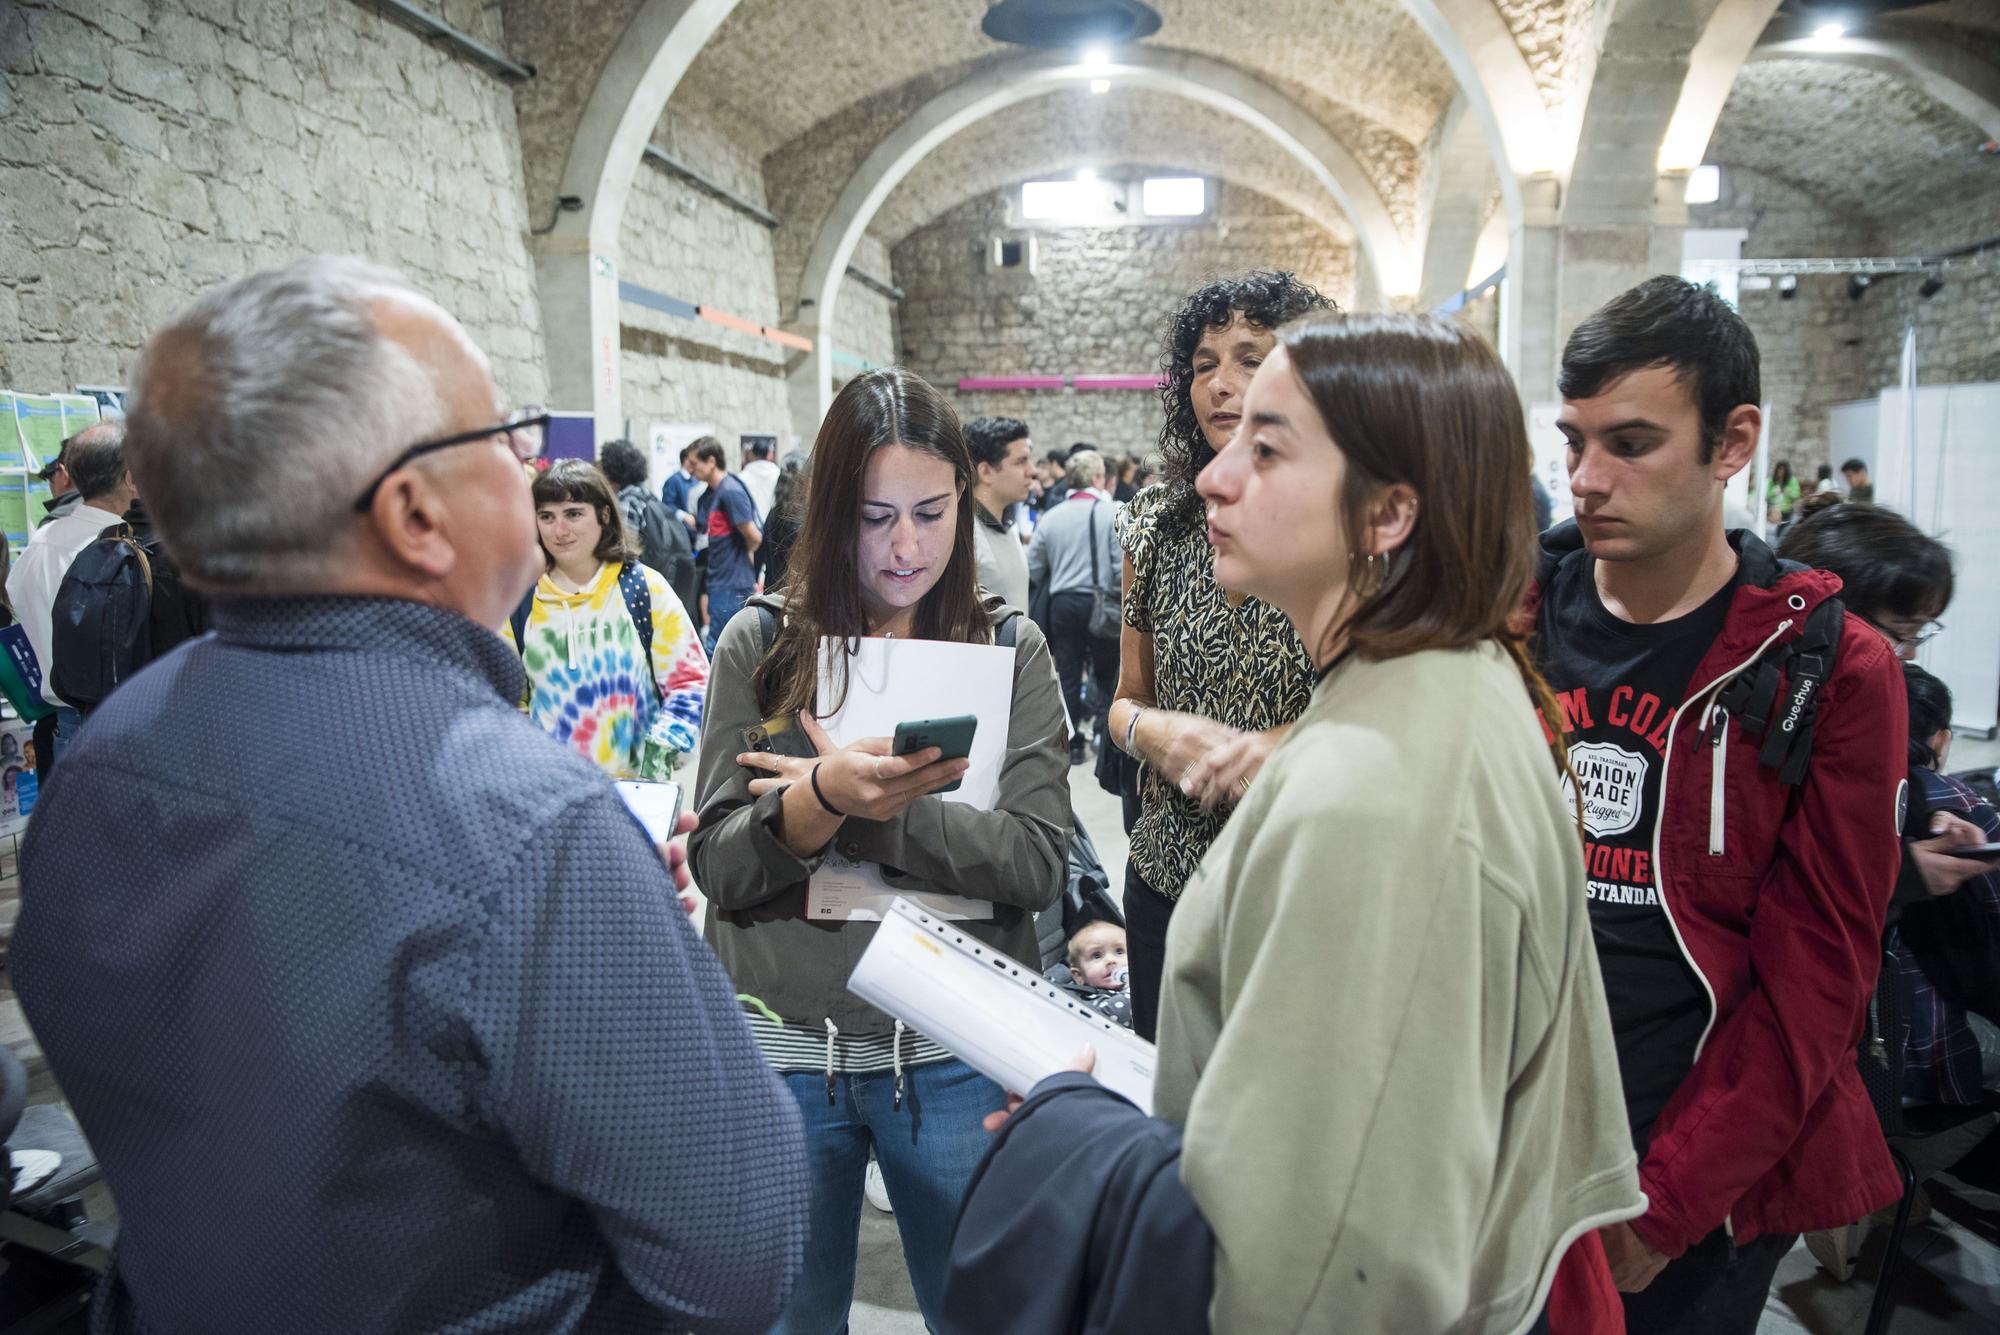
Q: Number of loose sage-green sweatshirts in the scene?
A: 1